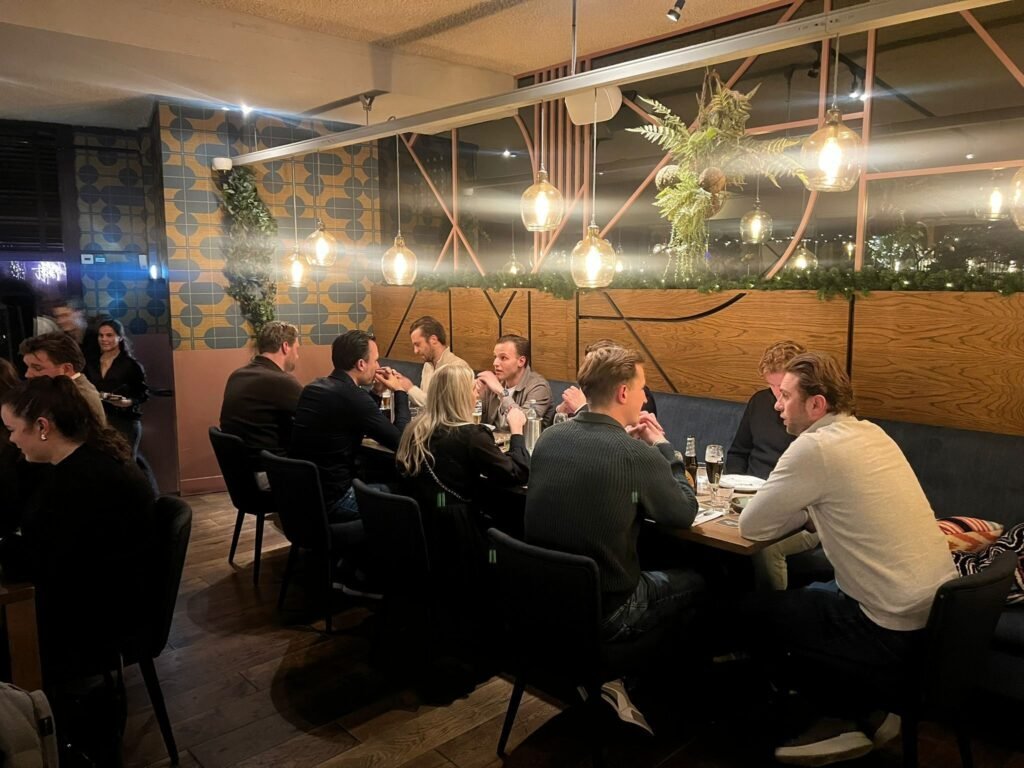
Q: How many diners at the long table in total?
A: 9